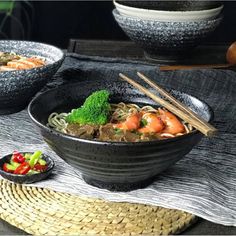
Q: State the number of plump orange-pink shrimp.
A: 3